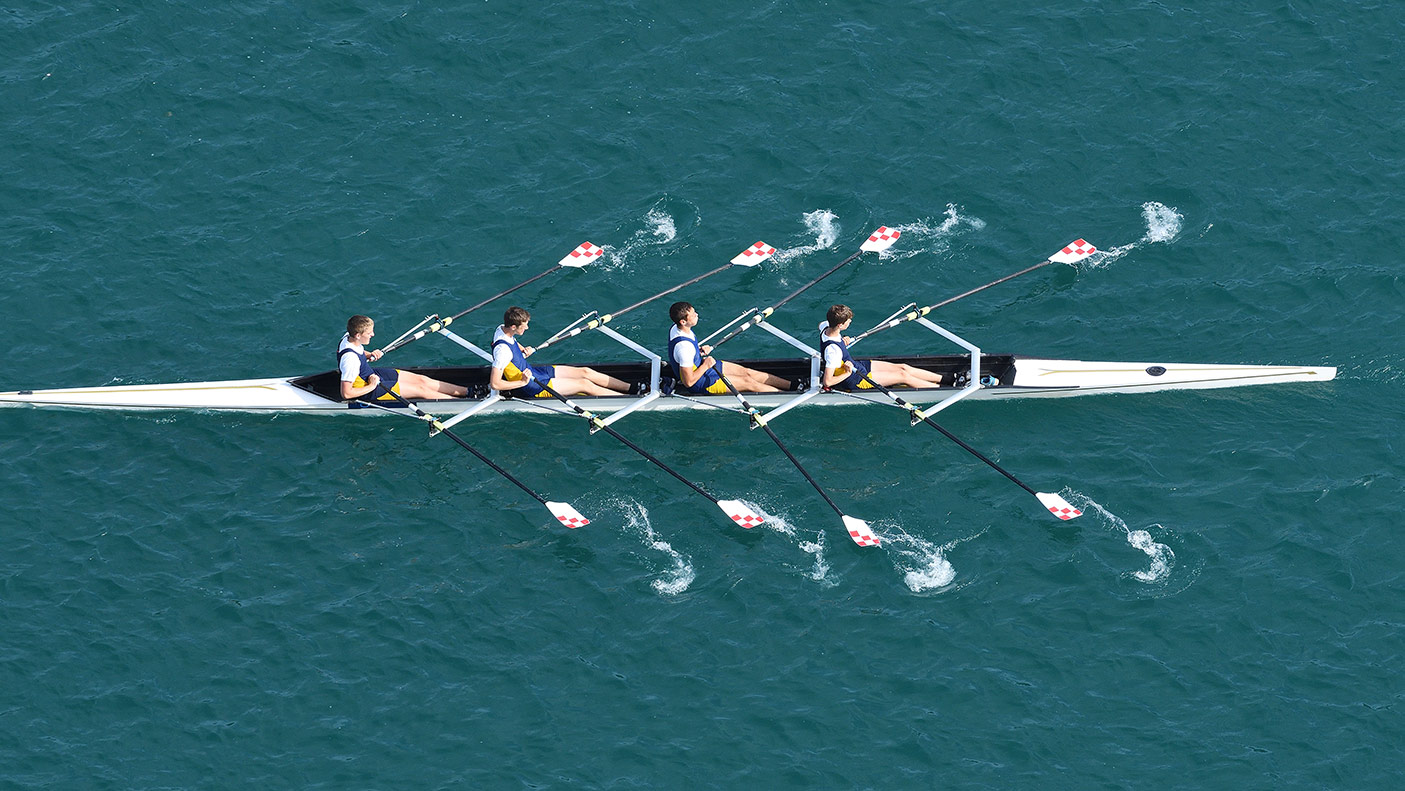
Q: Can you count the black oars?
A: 8